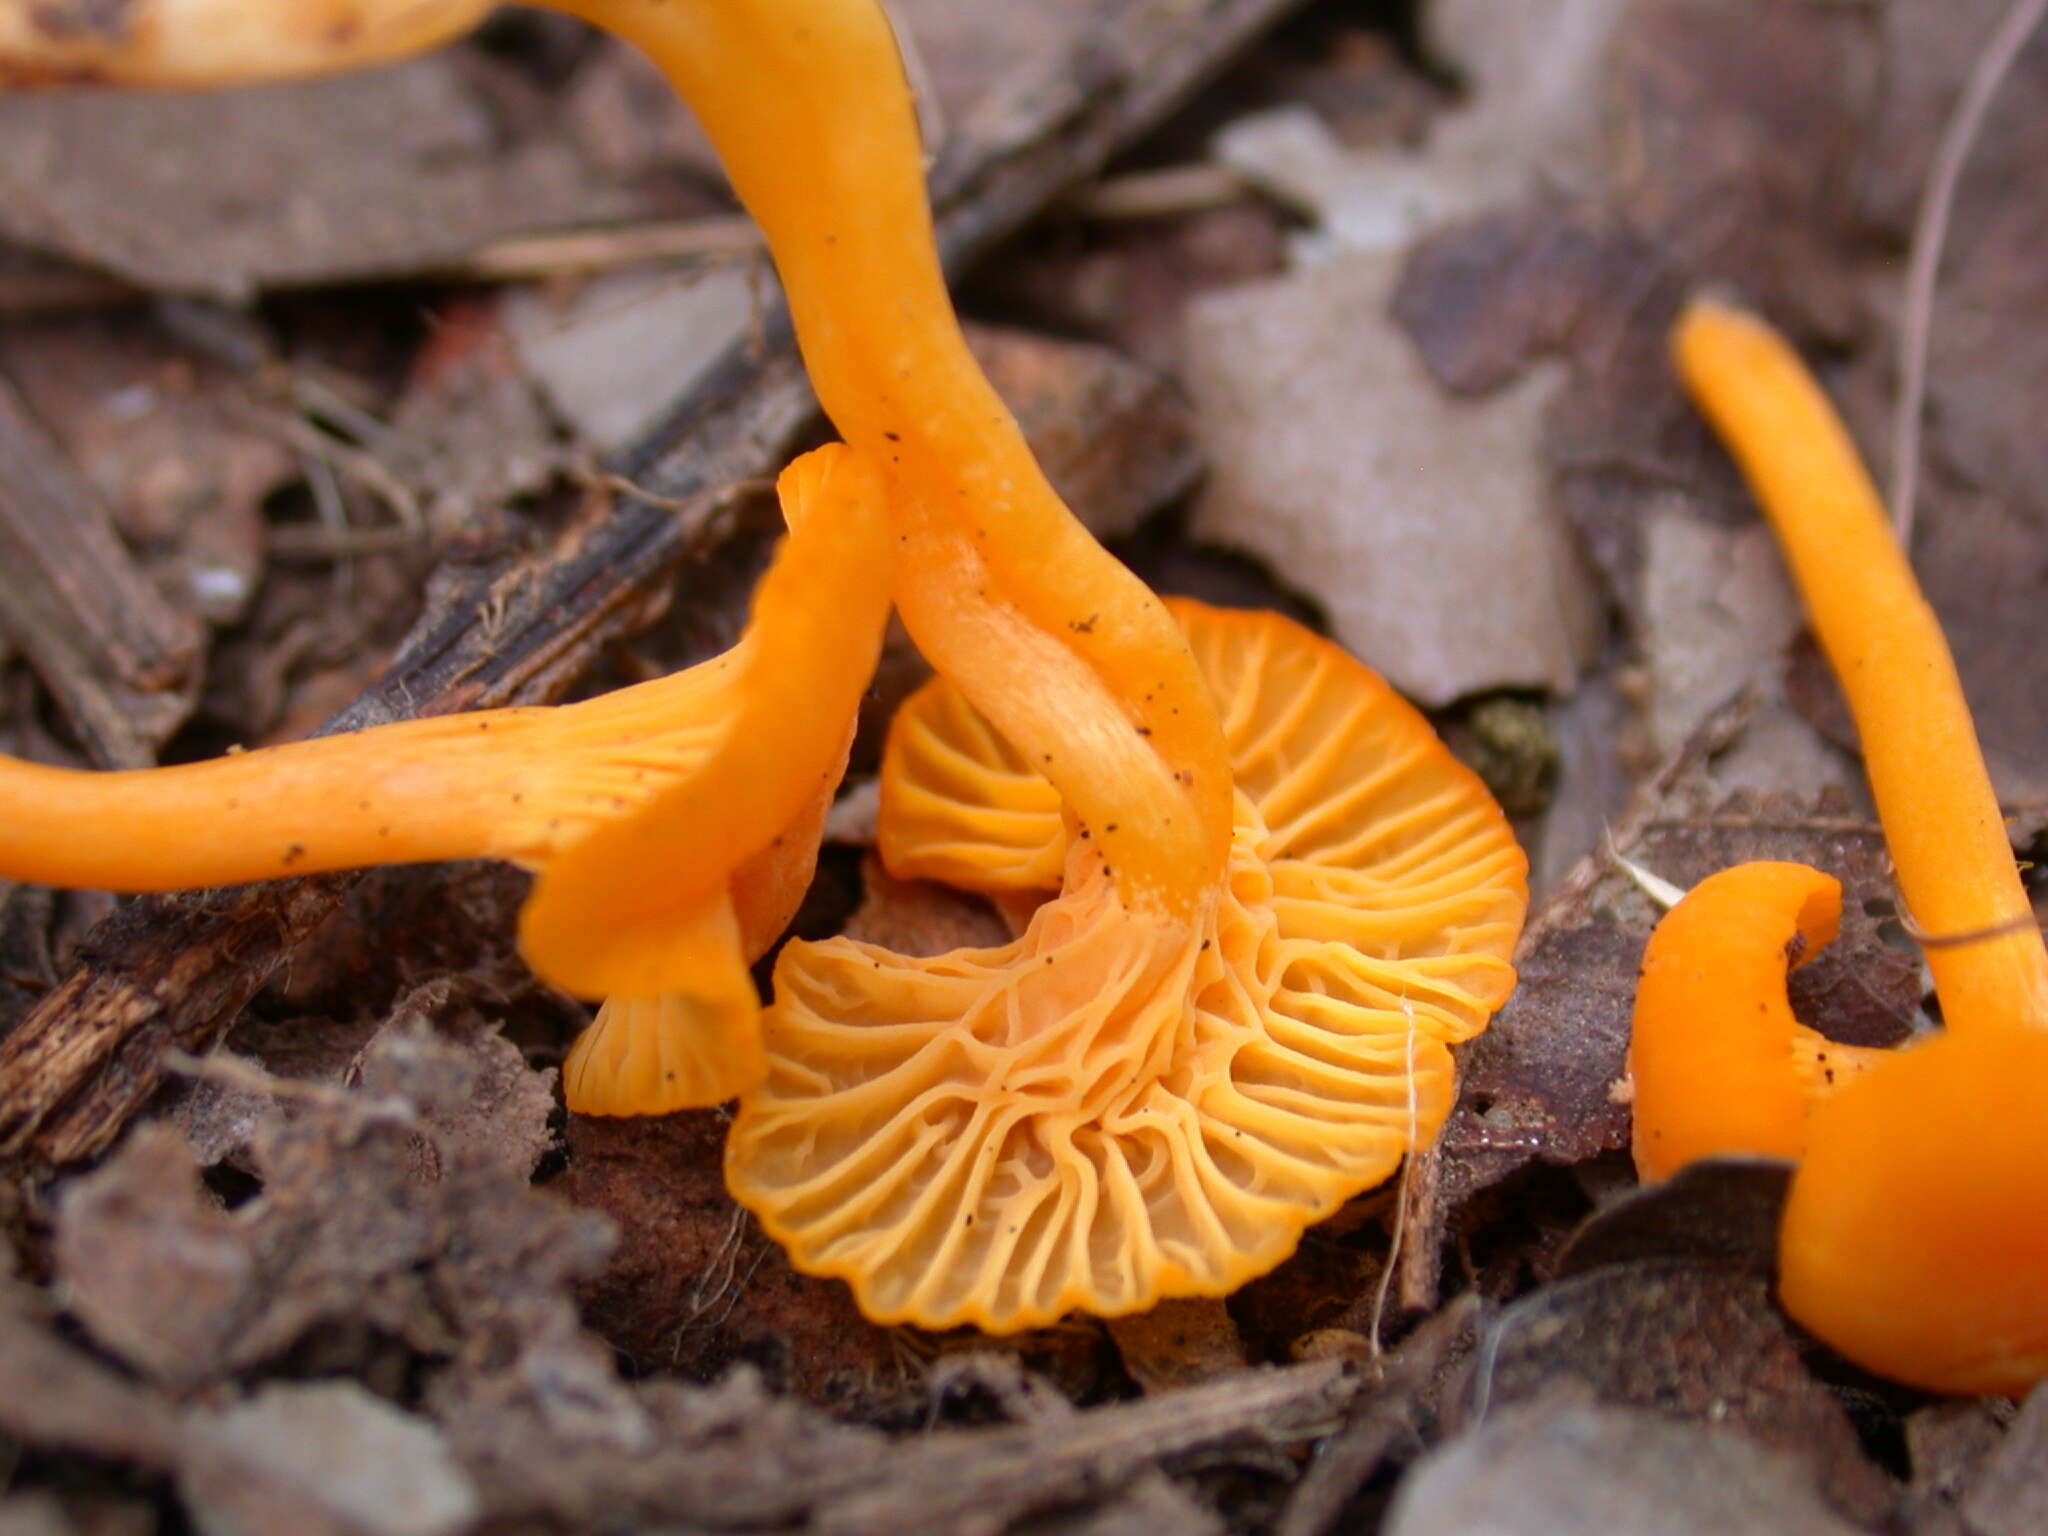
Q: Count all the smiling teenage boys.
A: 0